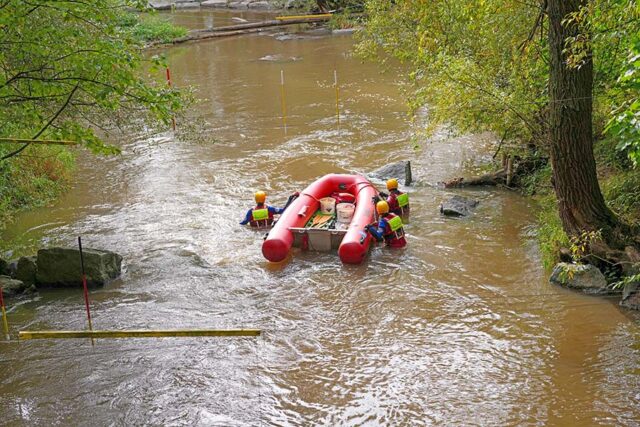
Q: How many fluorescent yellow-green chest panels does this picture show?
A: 3